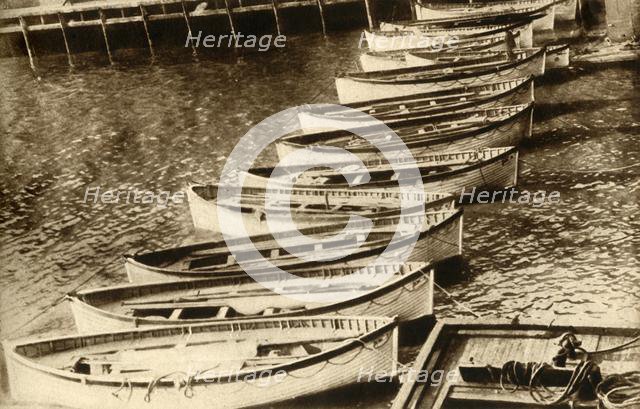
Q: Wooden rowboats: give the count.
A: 13